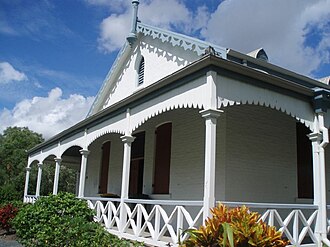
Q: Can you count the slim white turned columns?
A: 7